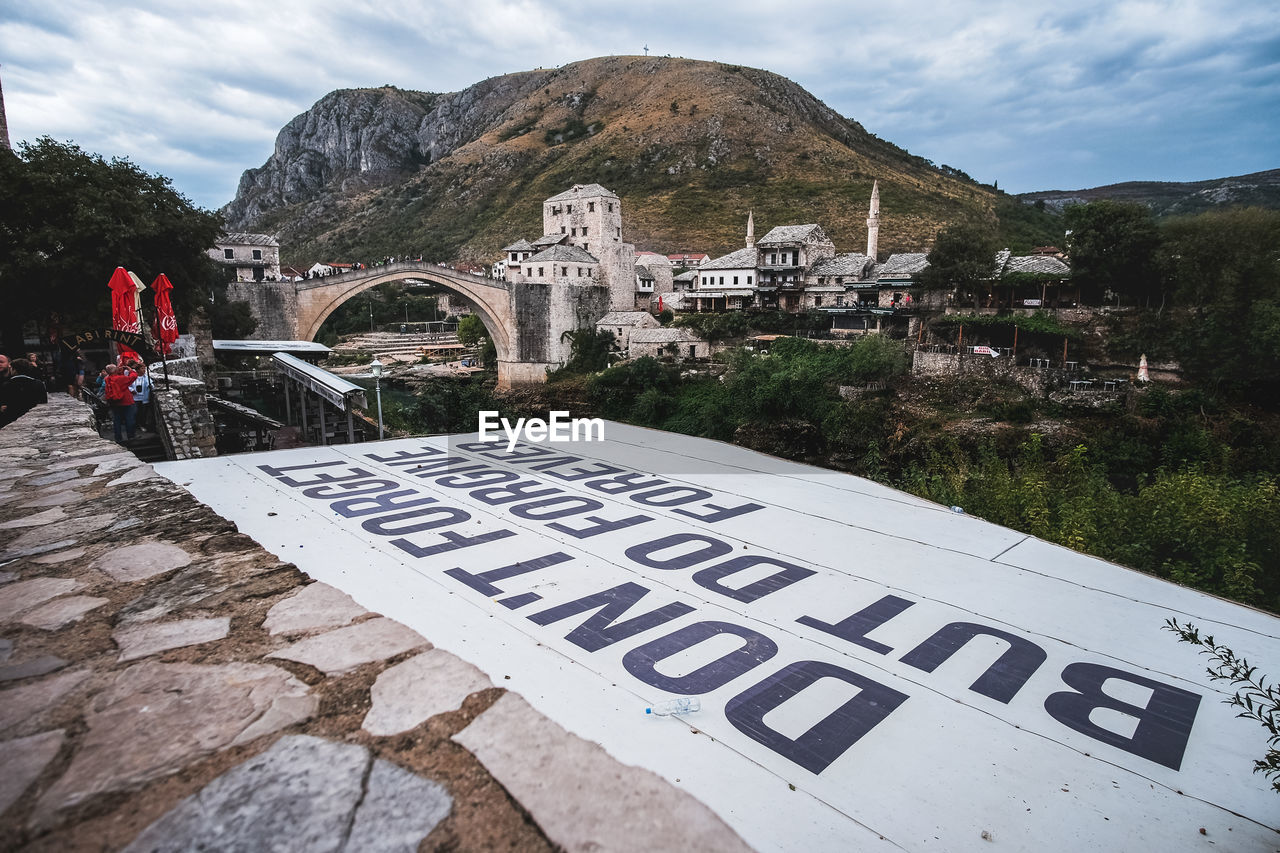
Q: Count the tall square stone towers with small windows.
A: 1